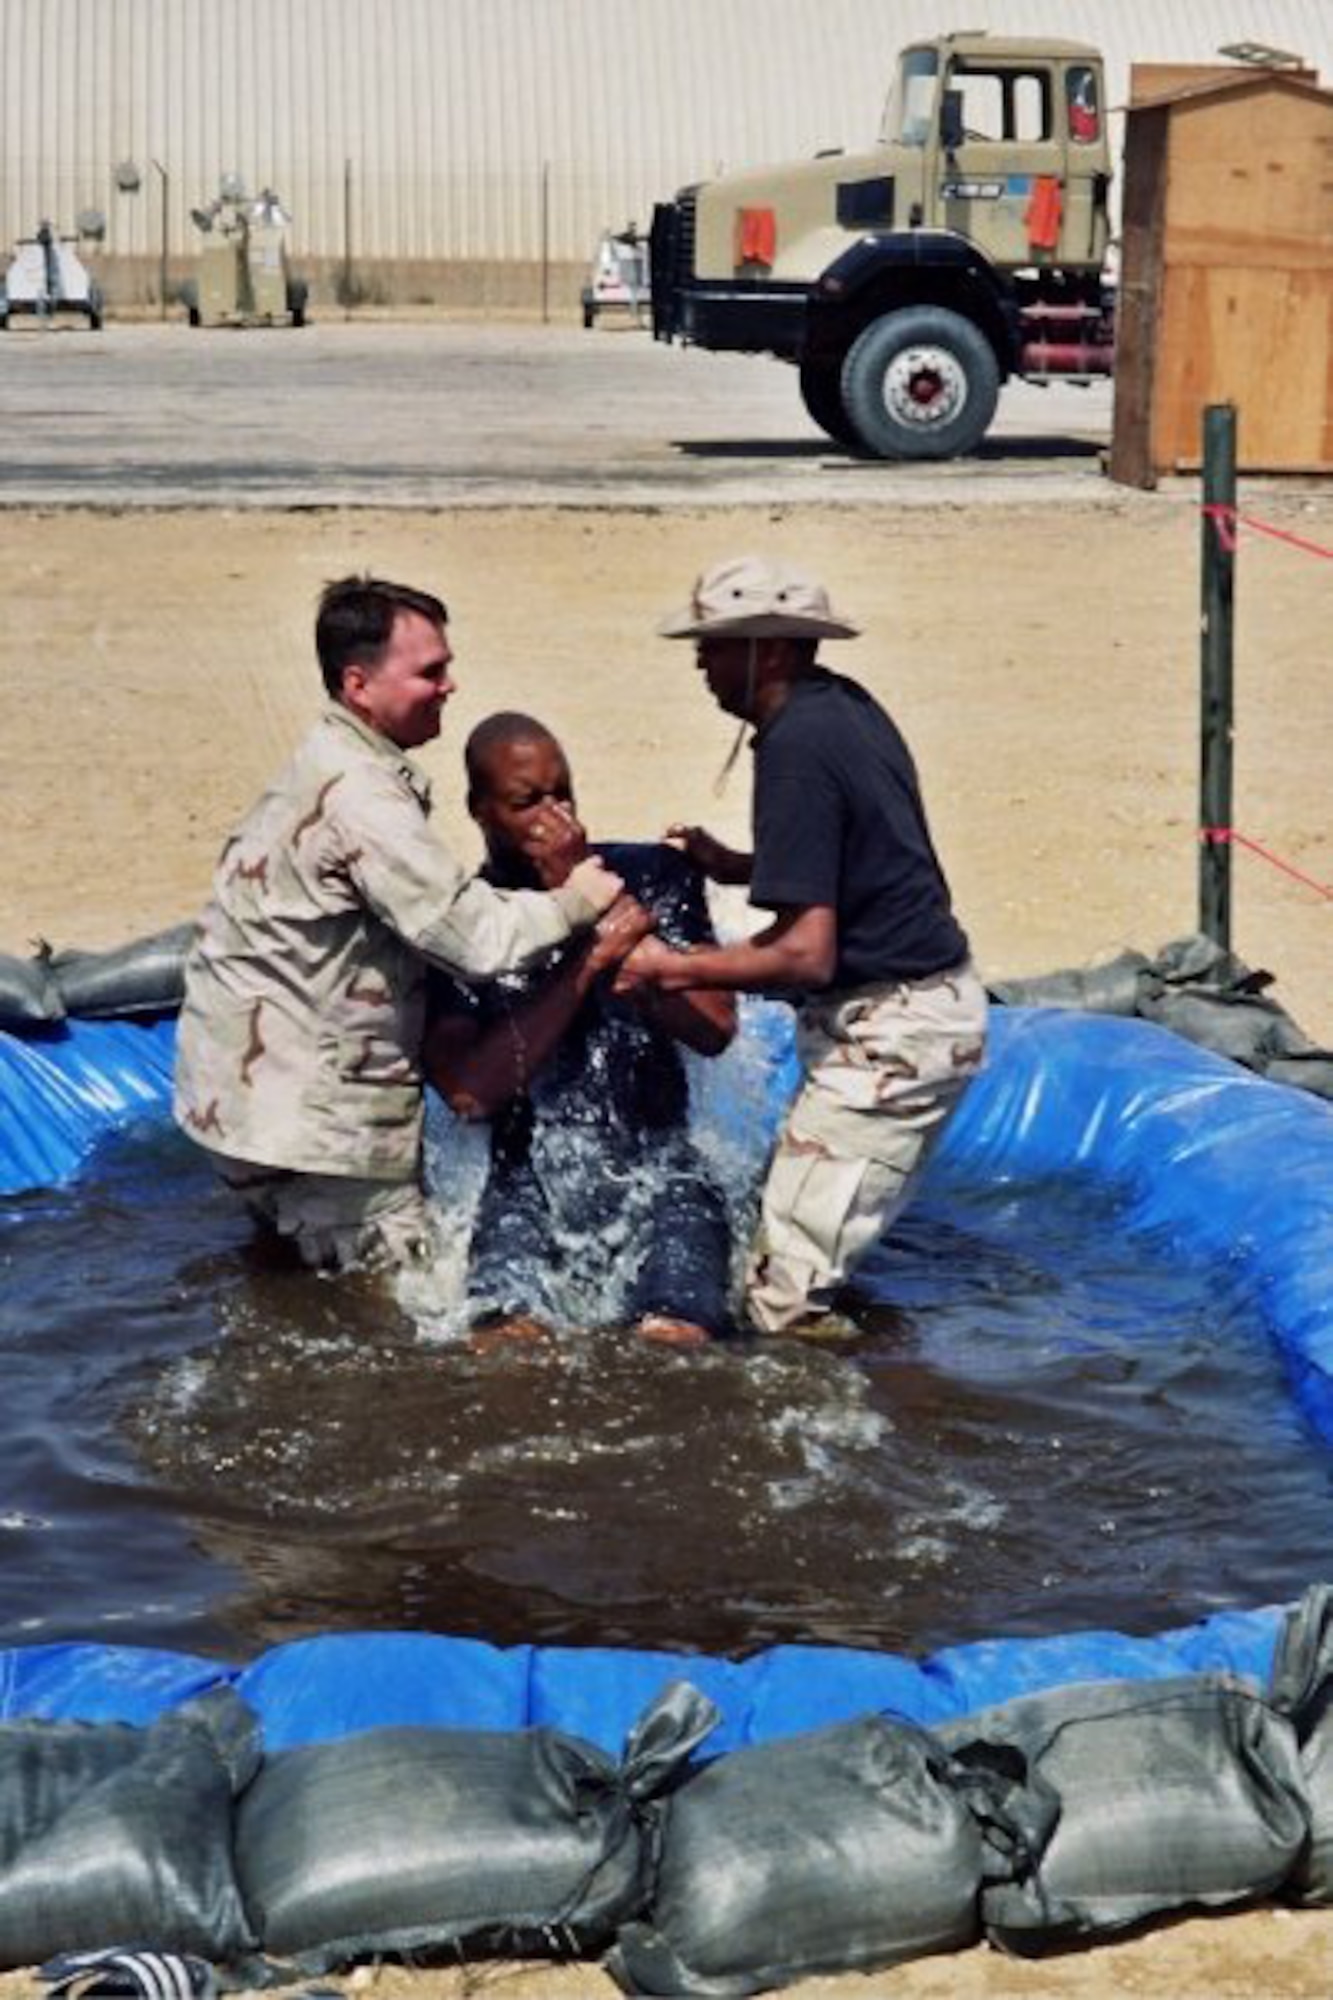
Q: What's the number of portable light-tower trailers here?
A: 3